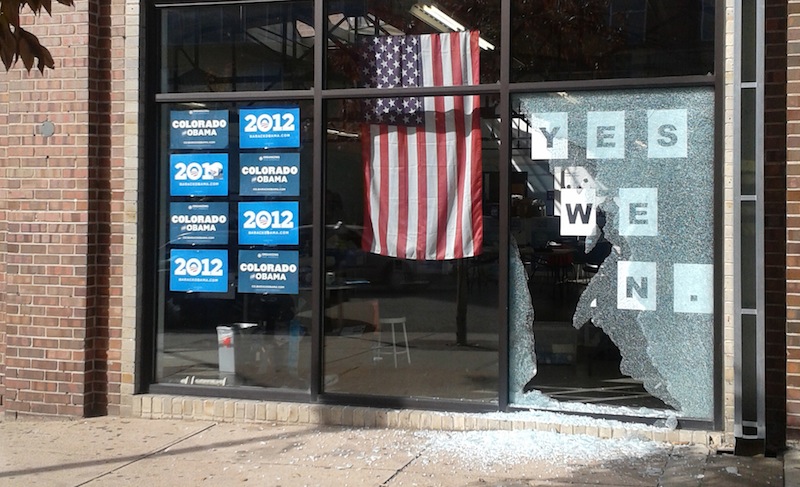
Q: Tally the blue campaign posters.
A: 8